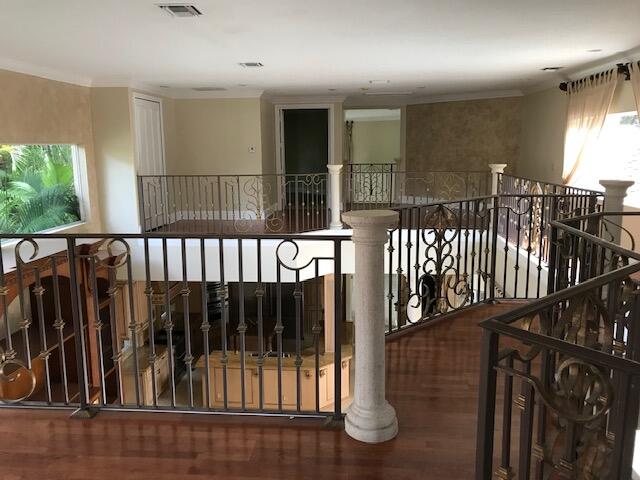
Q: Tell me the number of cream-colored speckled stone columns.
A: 4